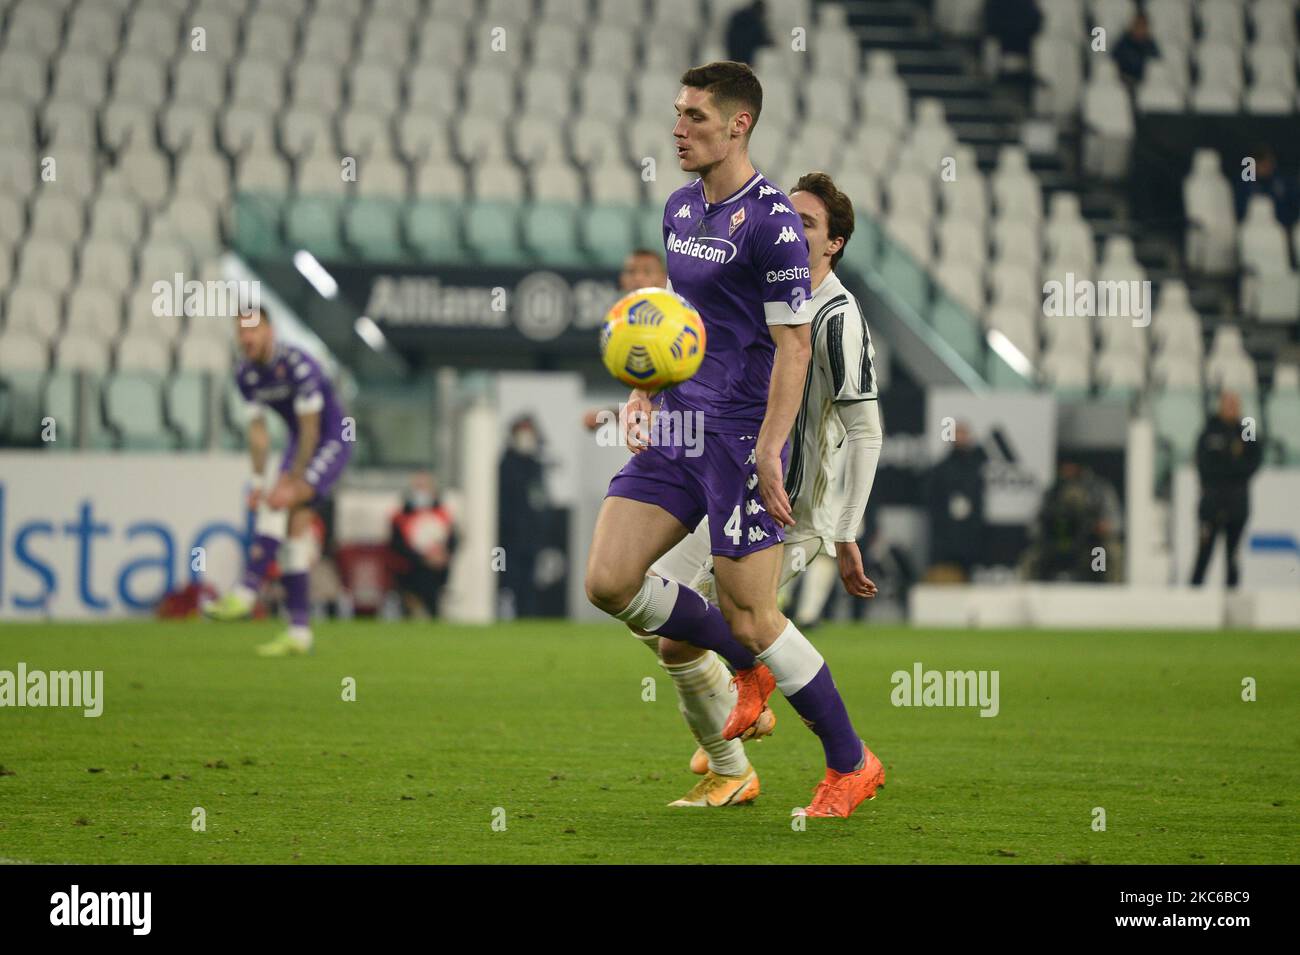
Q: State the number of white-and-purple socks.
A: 4